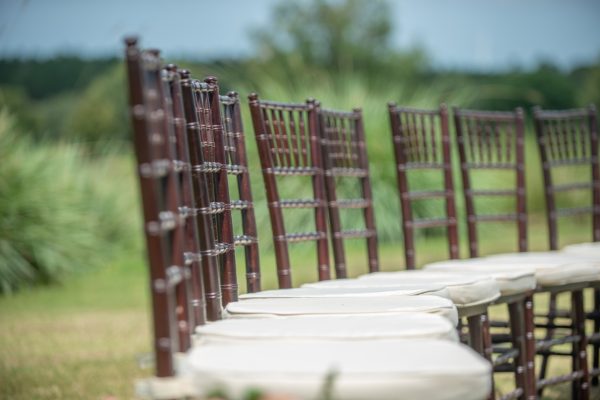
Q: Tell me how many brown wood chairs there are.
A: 9